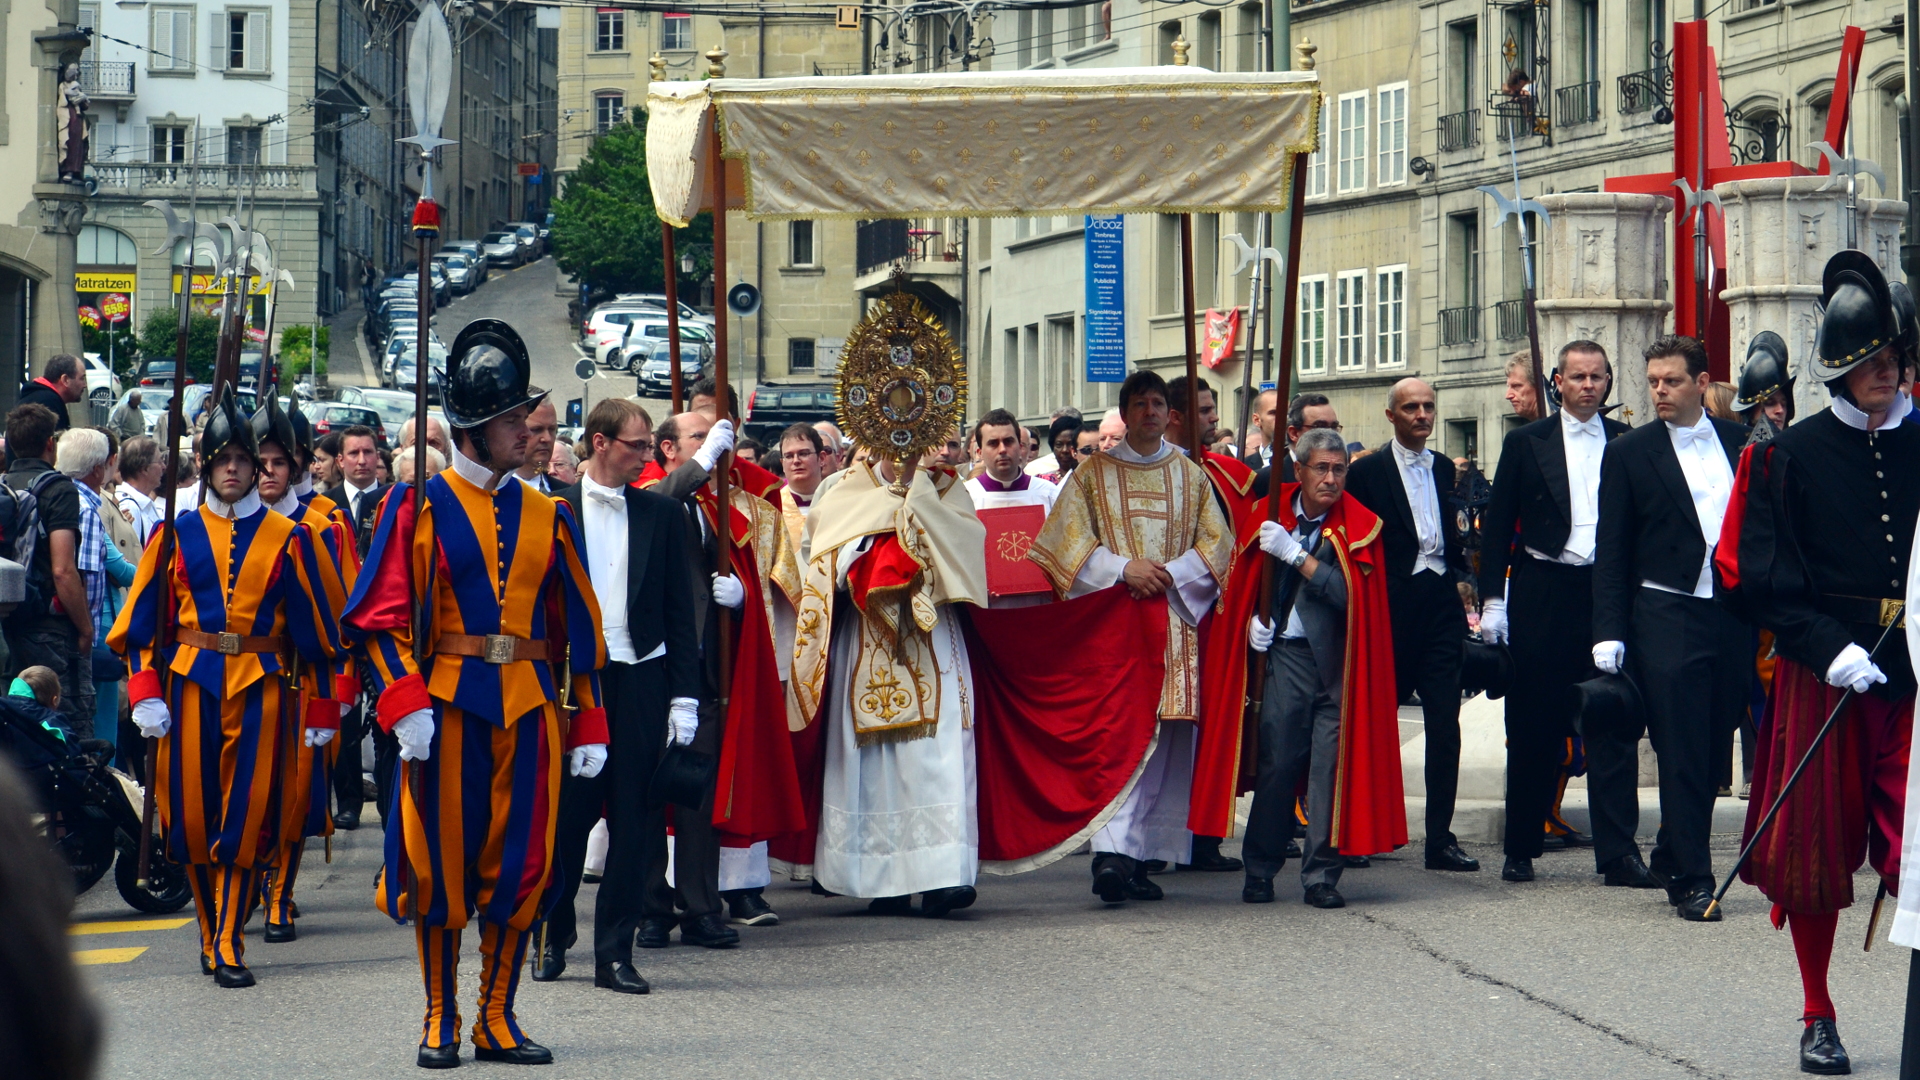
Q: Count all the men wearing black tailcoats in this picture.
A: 4